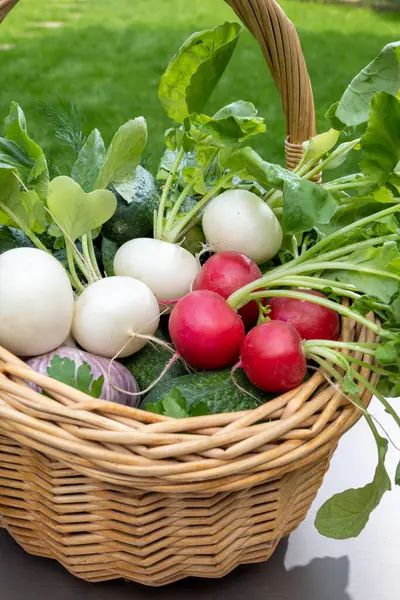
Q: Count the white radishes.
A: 4